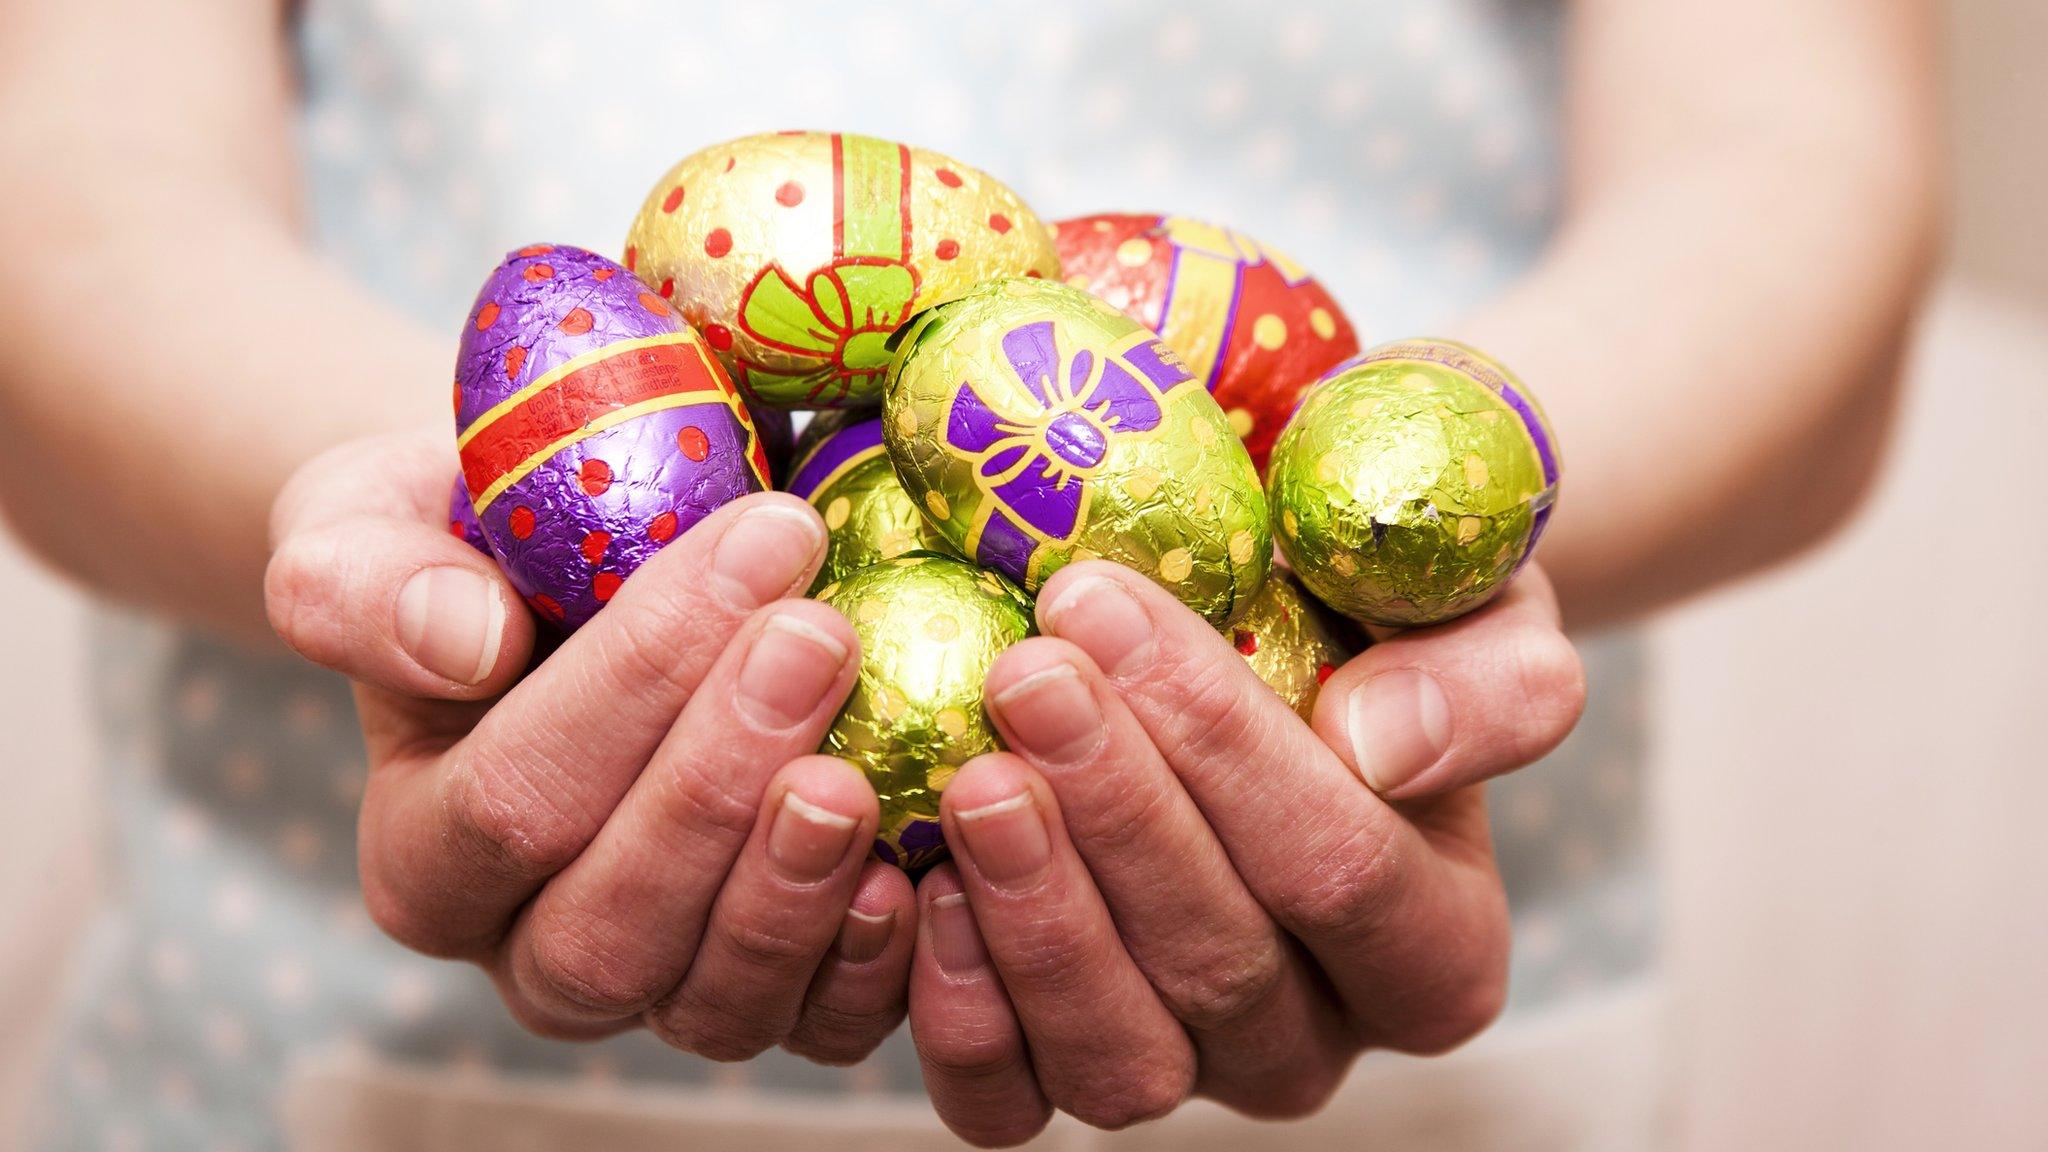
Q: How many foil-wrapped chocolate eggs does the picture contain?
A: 9